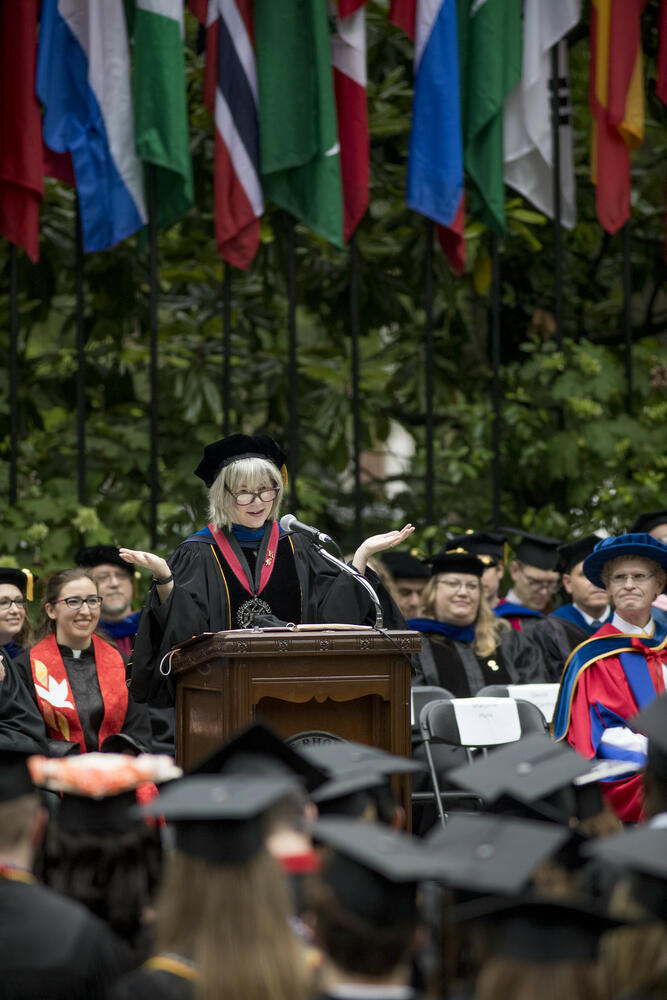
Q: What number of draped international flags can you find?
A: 11